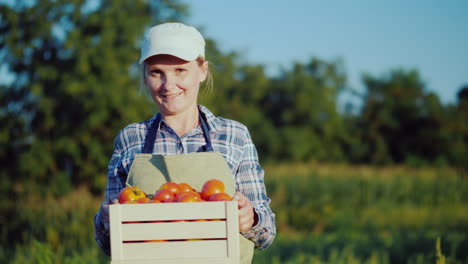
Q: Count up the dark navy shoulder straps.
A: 2